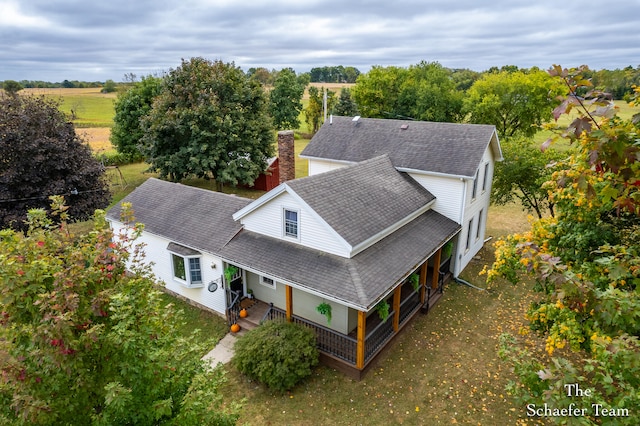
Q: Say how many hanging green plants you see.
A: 5